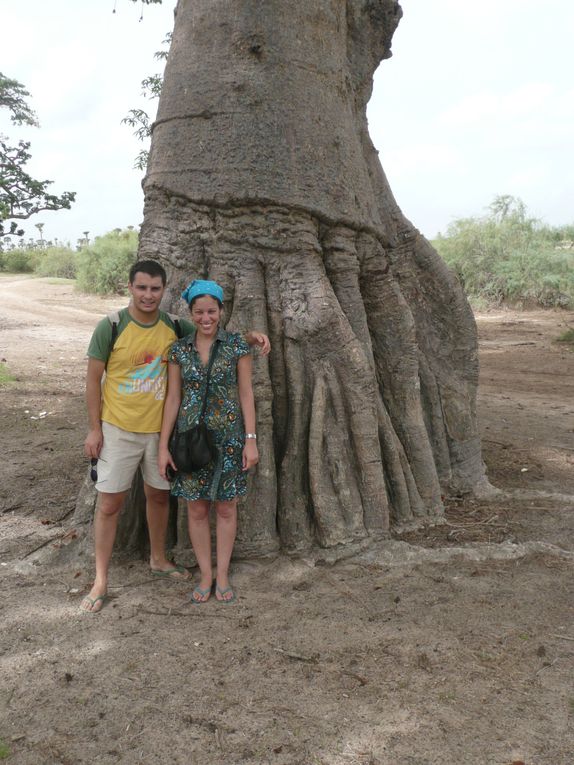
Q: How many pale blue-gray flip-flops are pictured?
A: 2